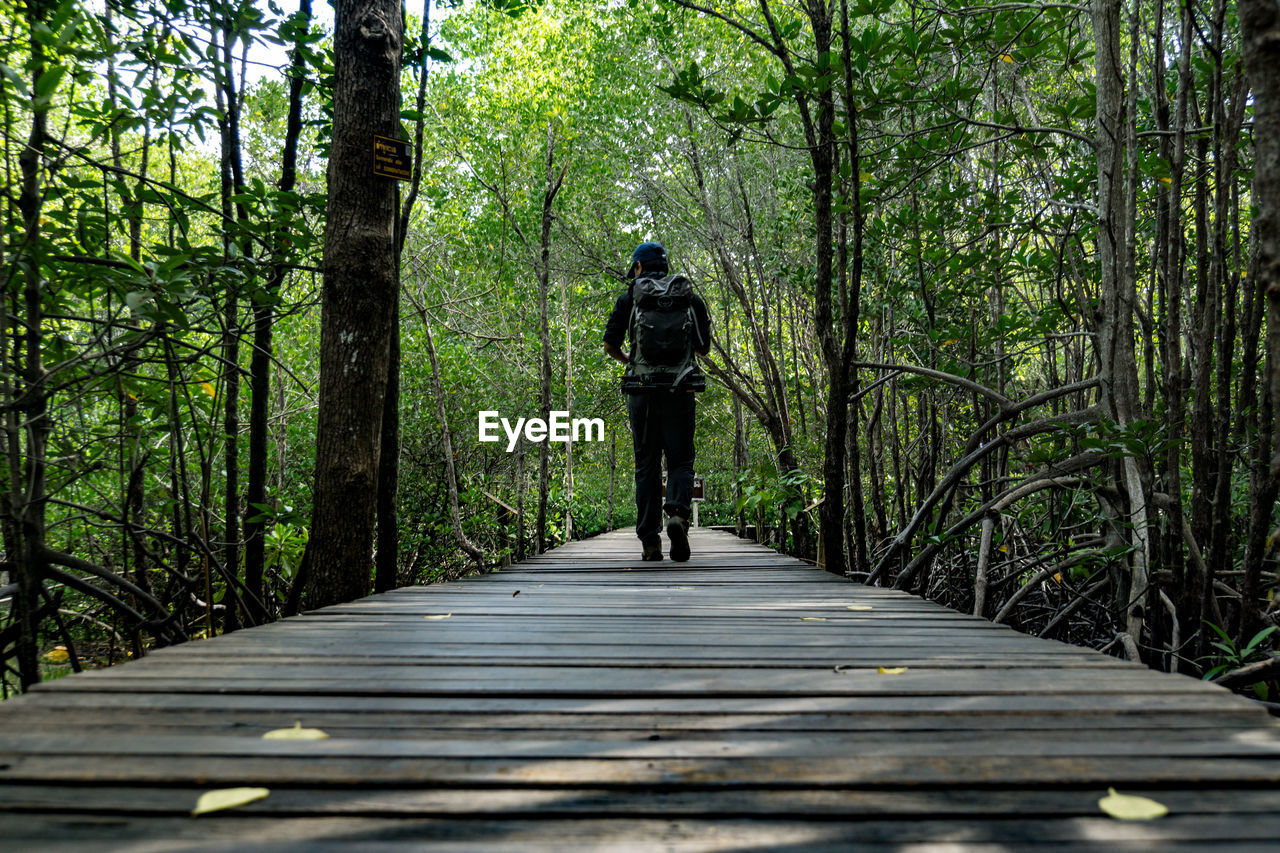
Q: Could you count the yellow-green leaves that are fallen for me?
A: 7